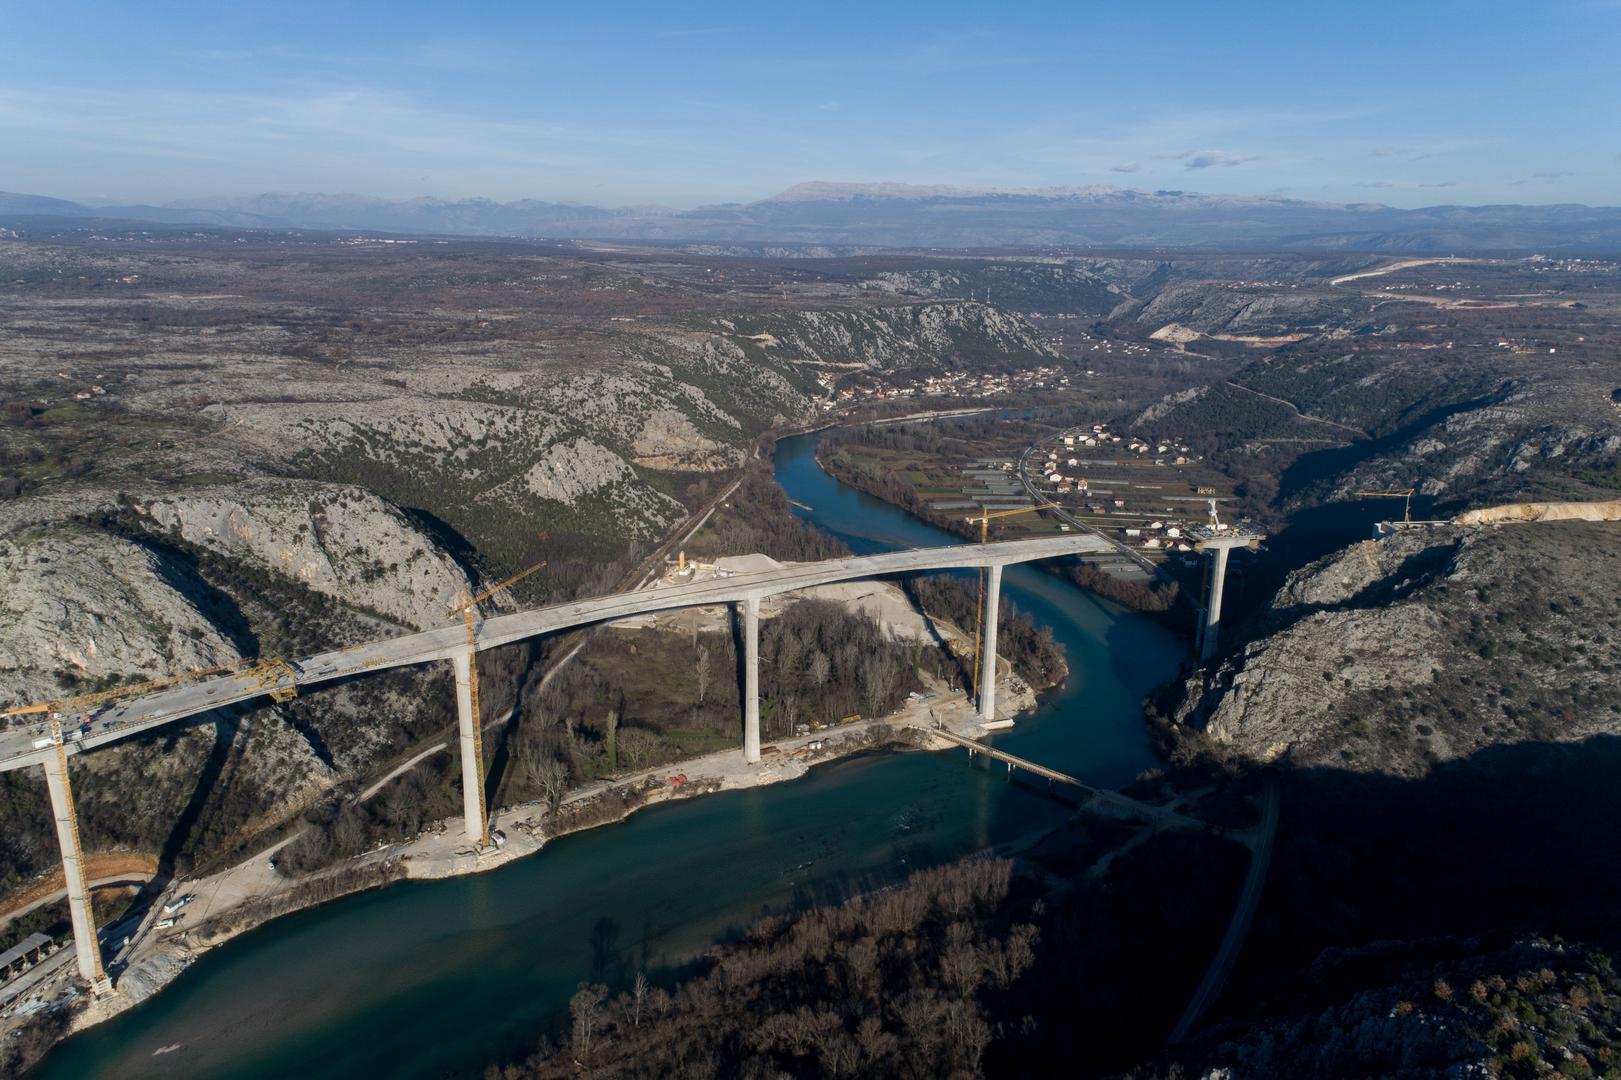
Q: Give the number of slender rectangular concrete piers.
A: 5